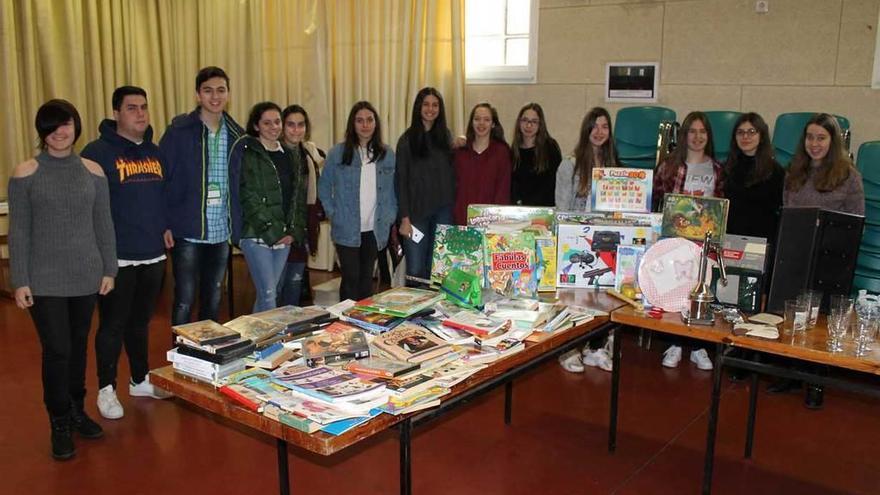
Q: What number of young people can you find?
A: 13